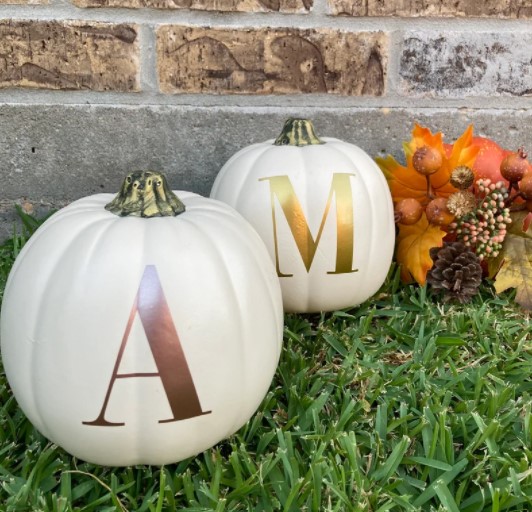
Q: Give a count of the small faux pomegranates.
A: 5